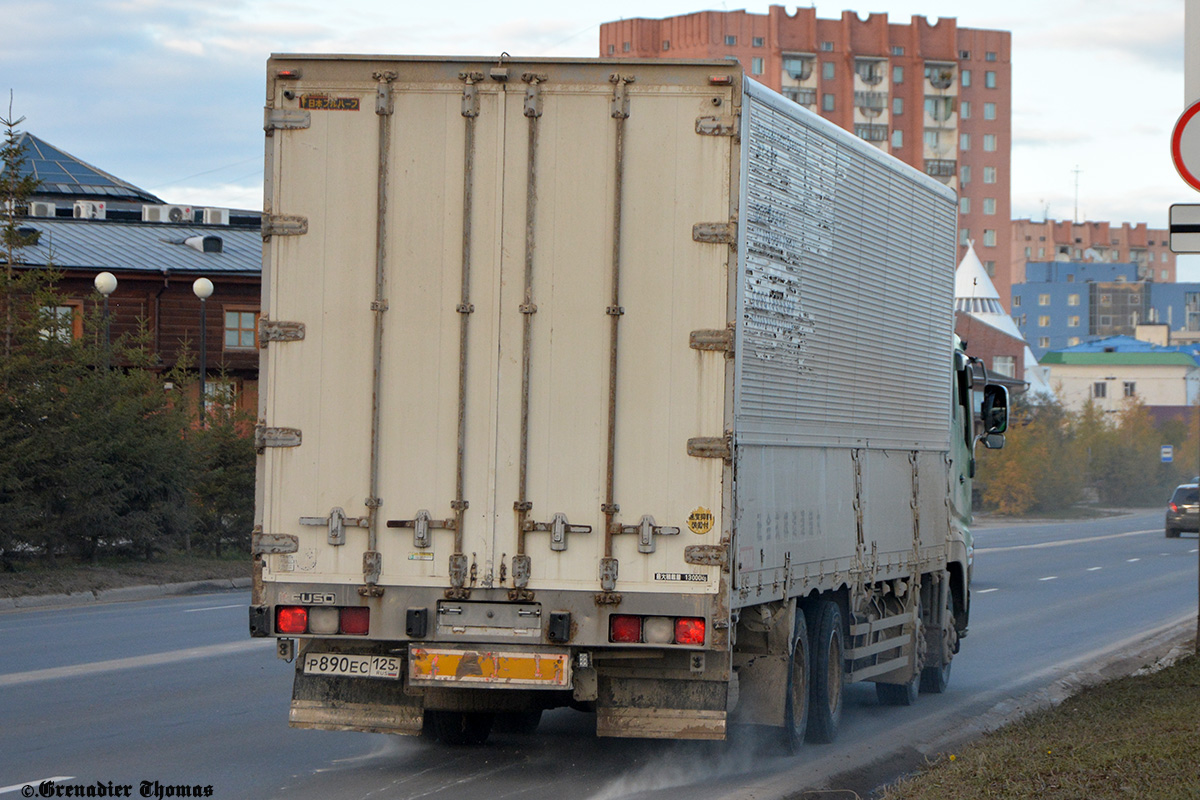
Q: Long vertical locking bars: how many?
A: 4